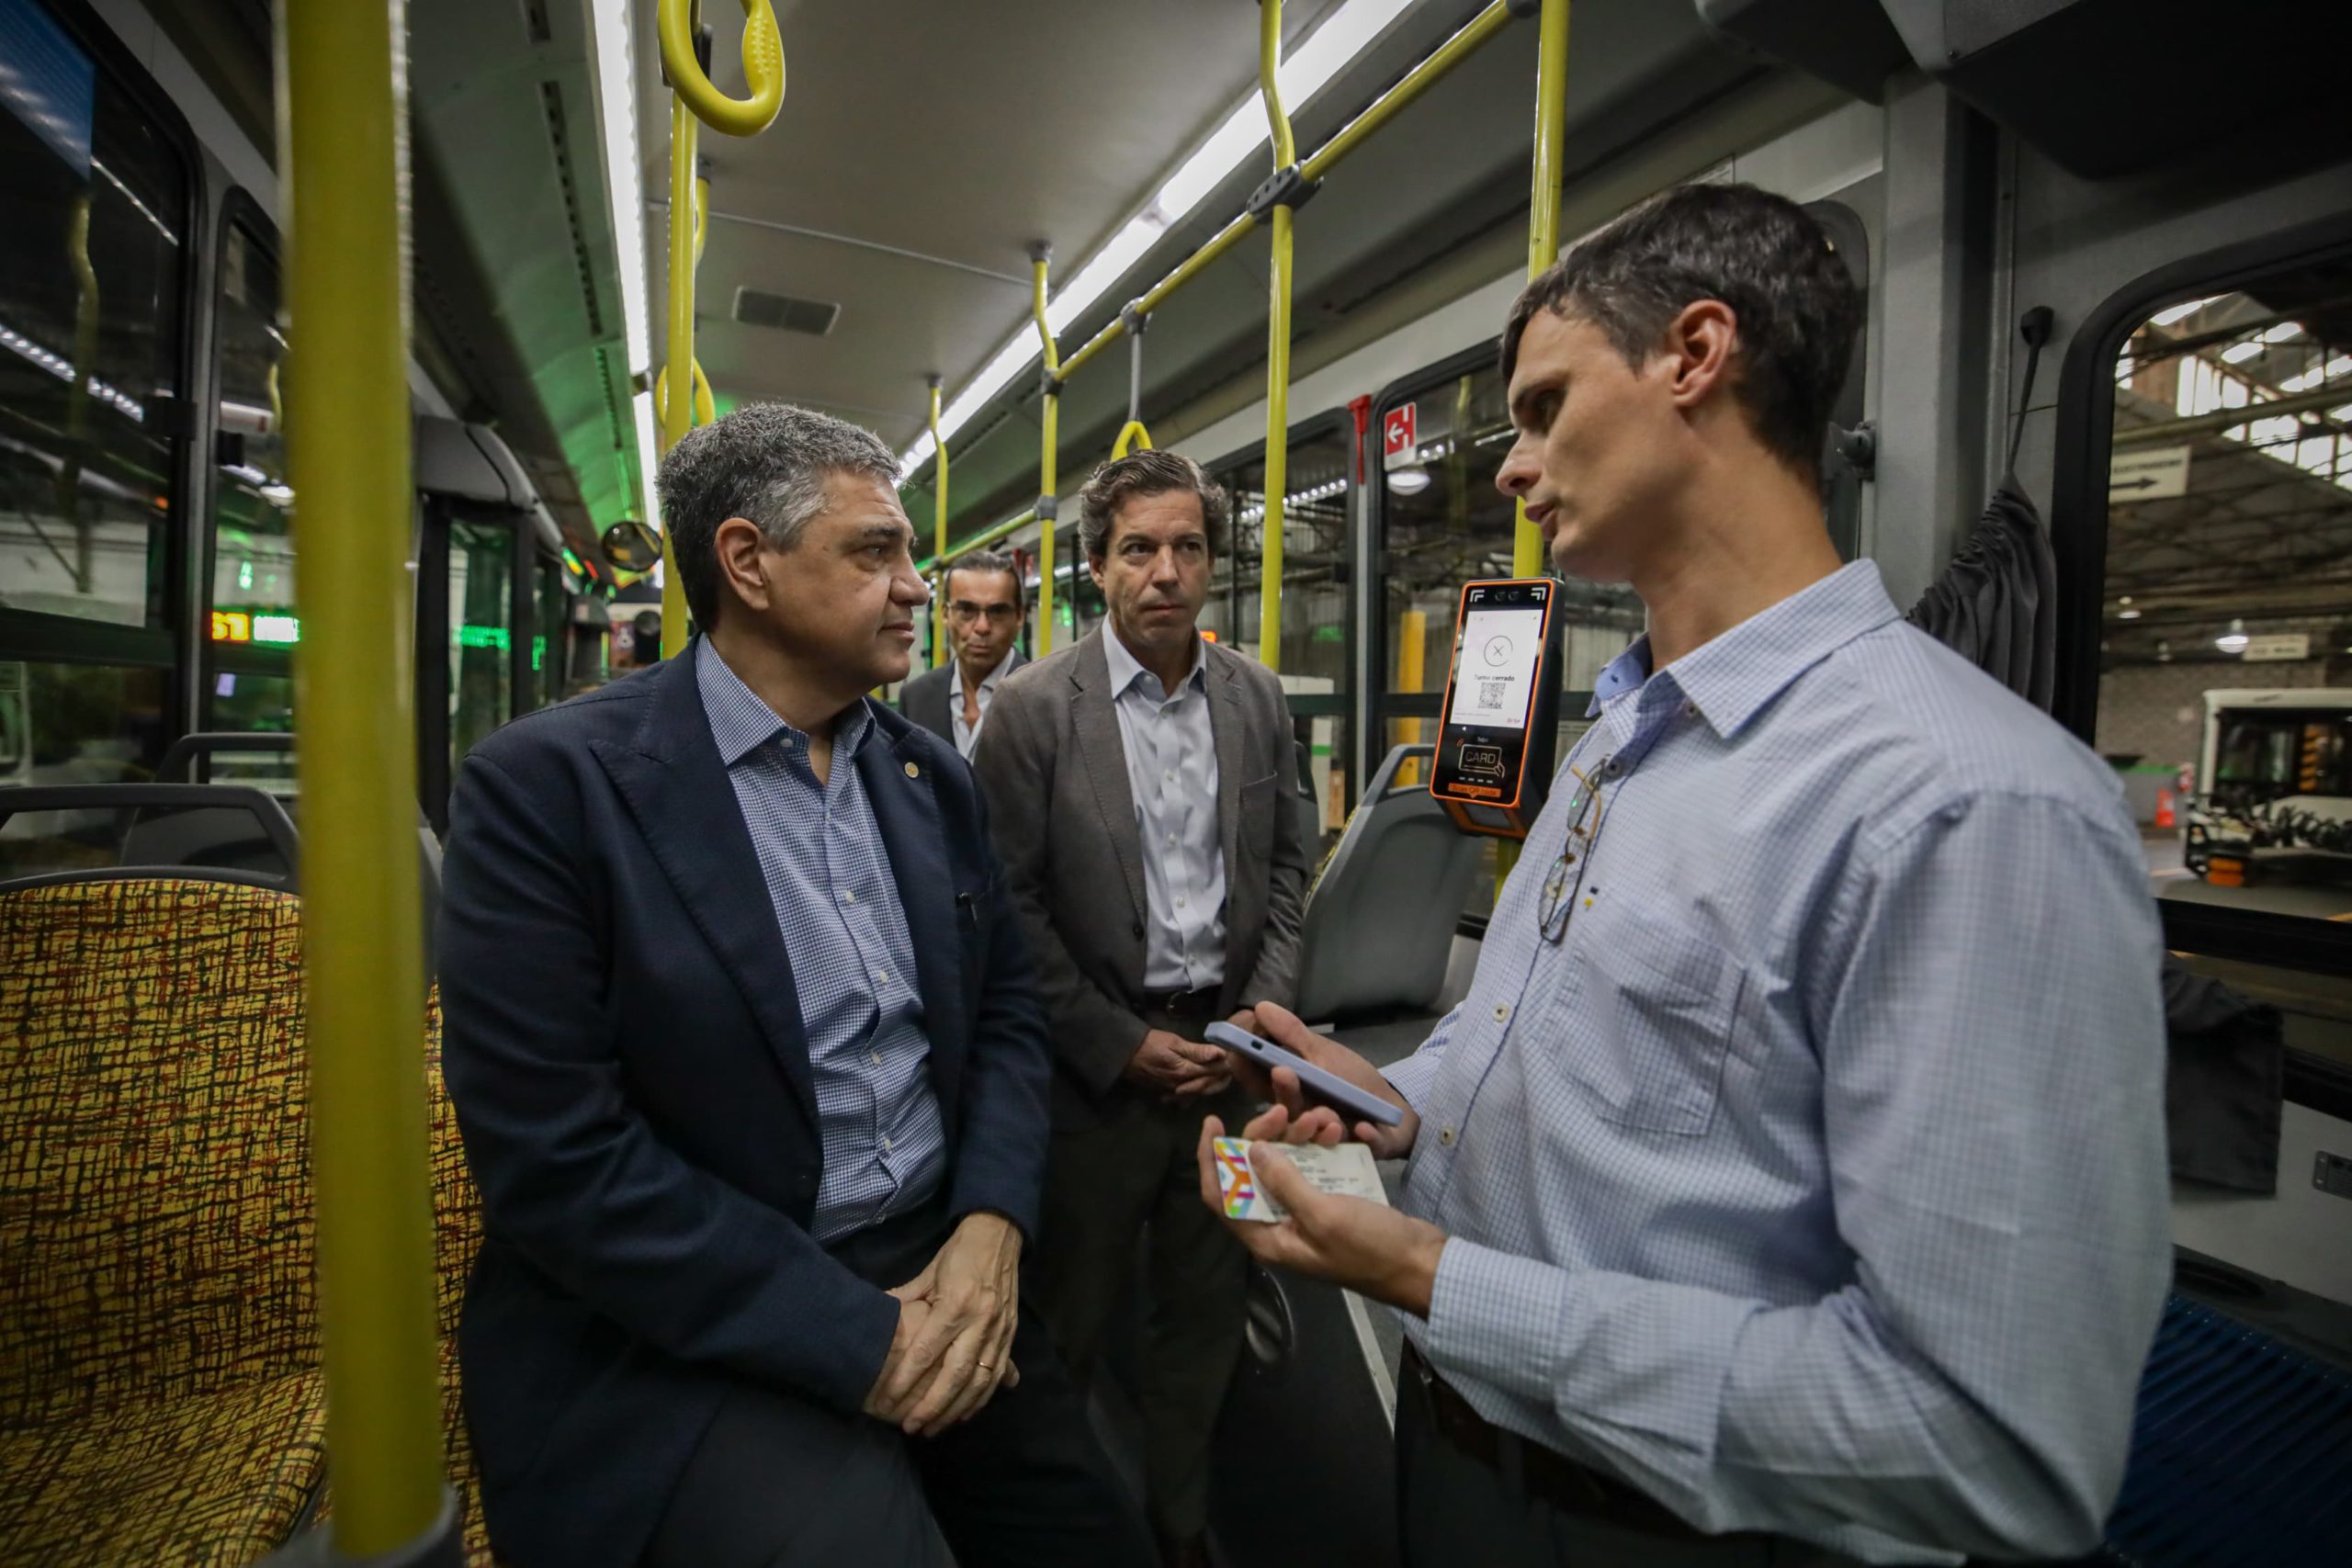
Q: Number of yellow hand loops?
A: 3